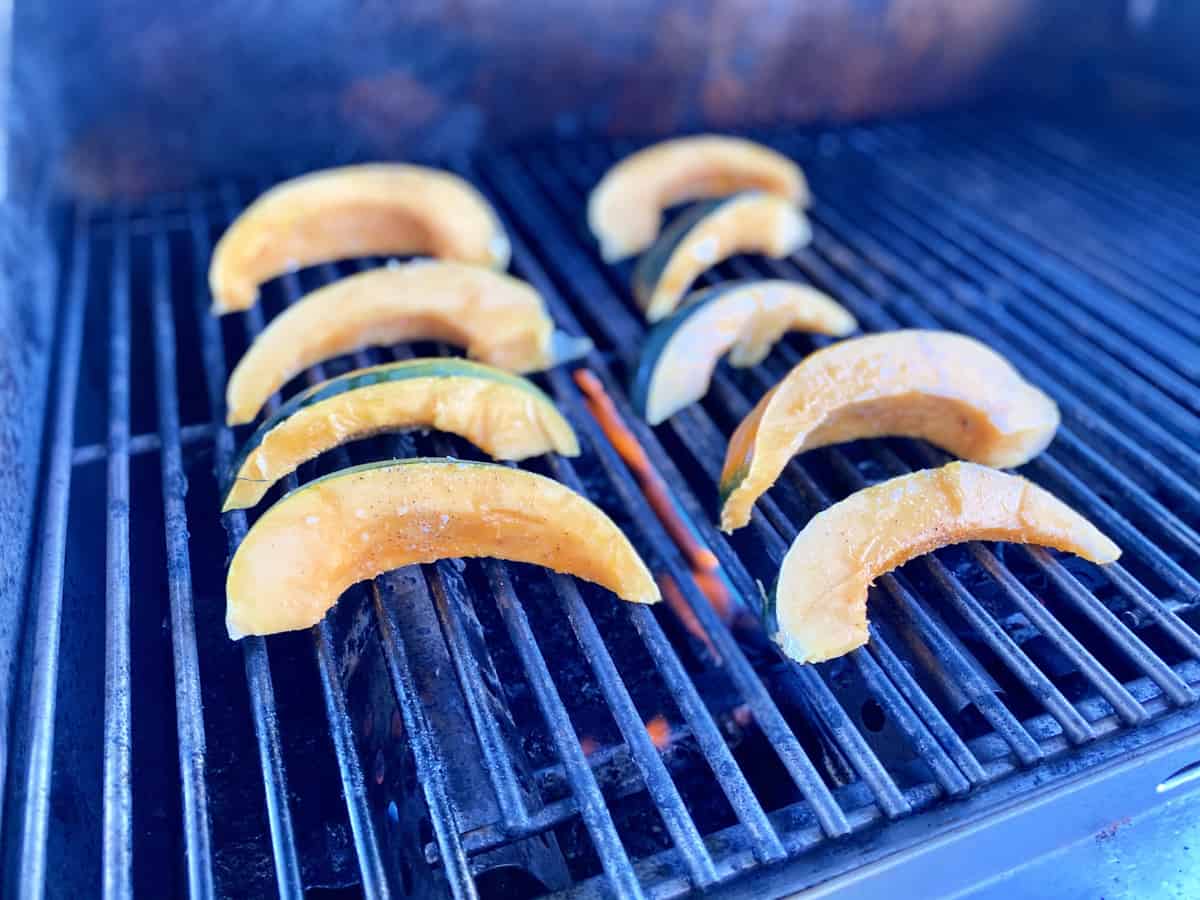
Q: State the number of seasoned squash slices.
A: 9